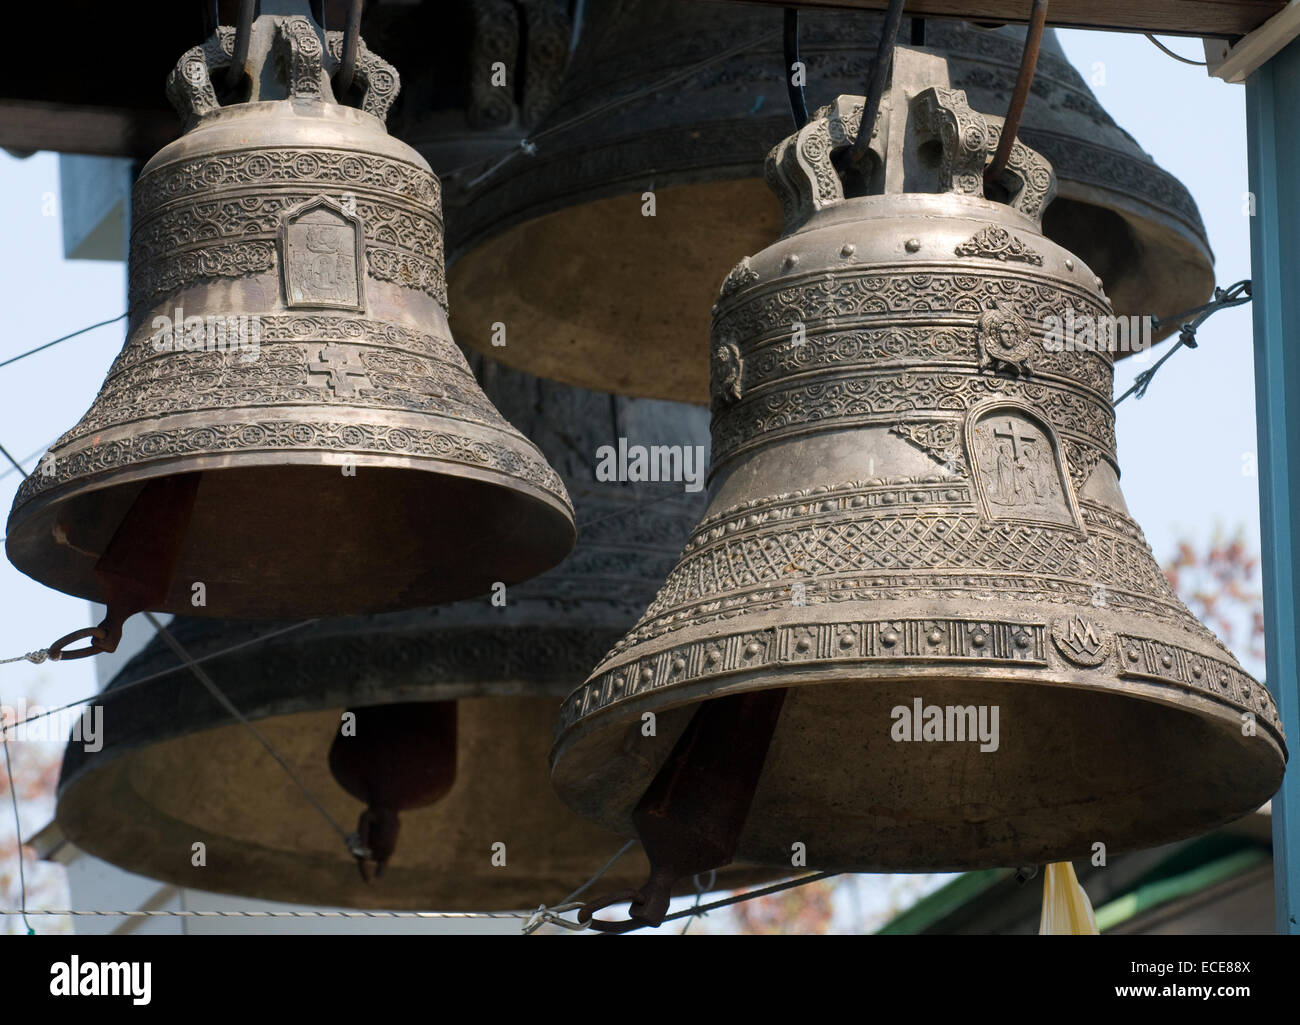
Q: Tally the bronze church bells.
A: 4